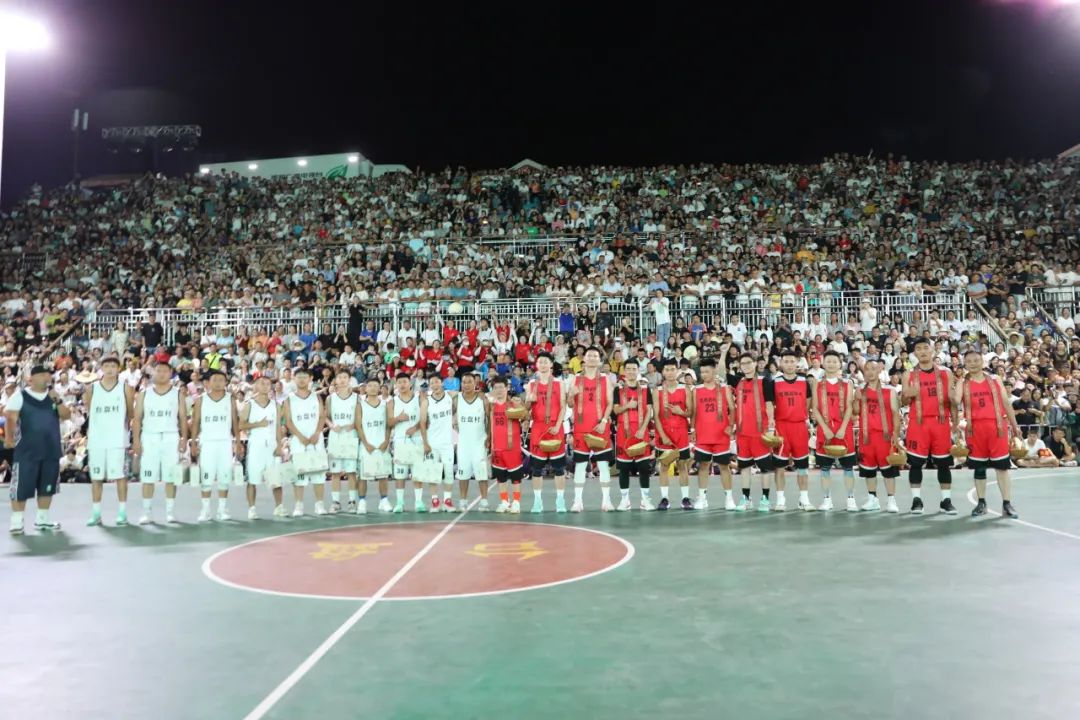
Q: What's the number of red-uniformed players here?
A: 12